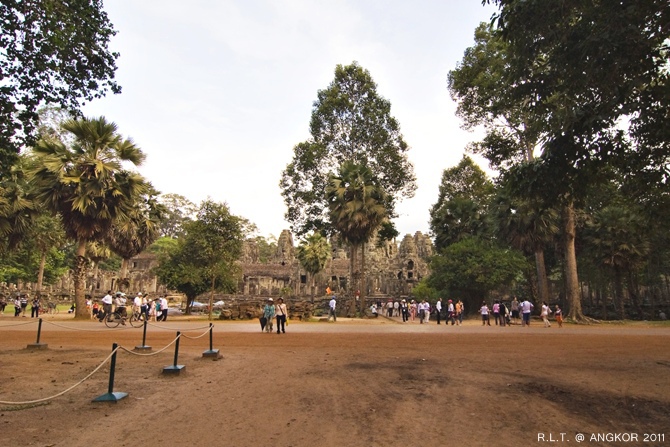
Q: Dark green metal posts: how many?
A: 5